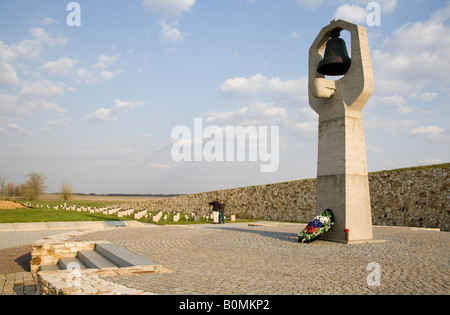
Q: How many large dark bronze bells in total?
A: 1